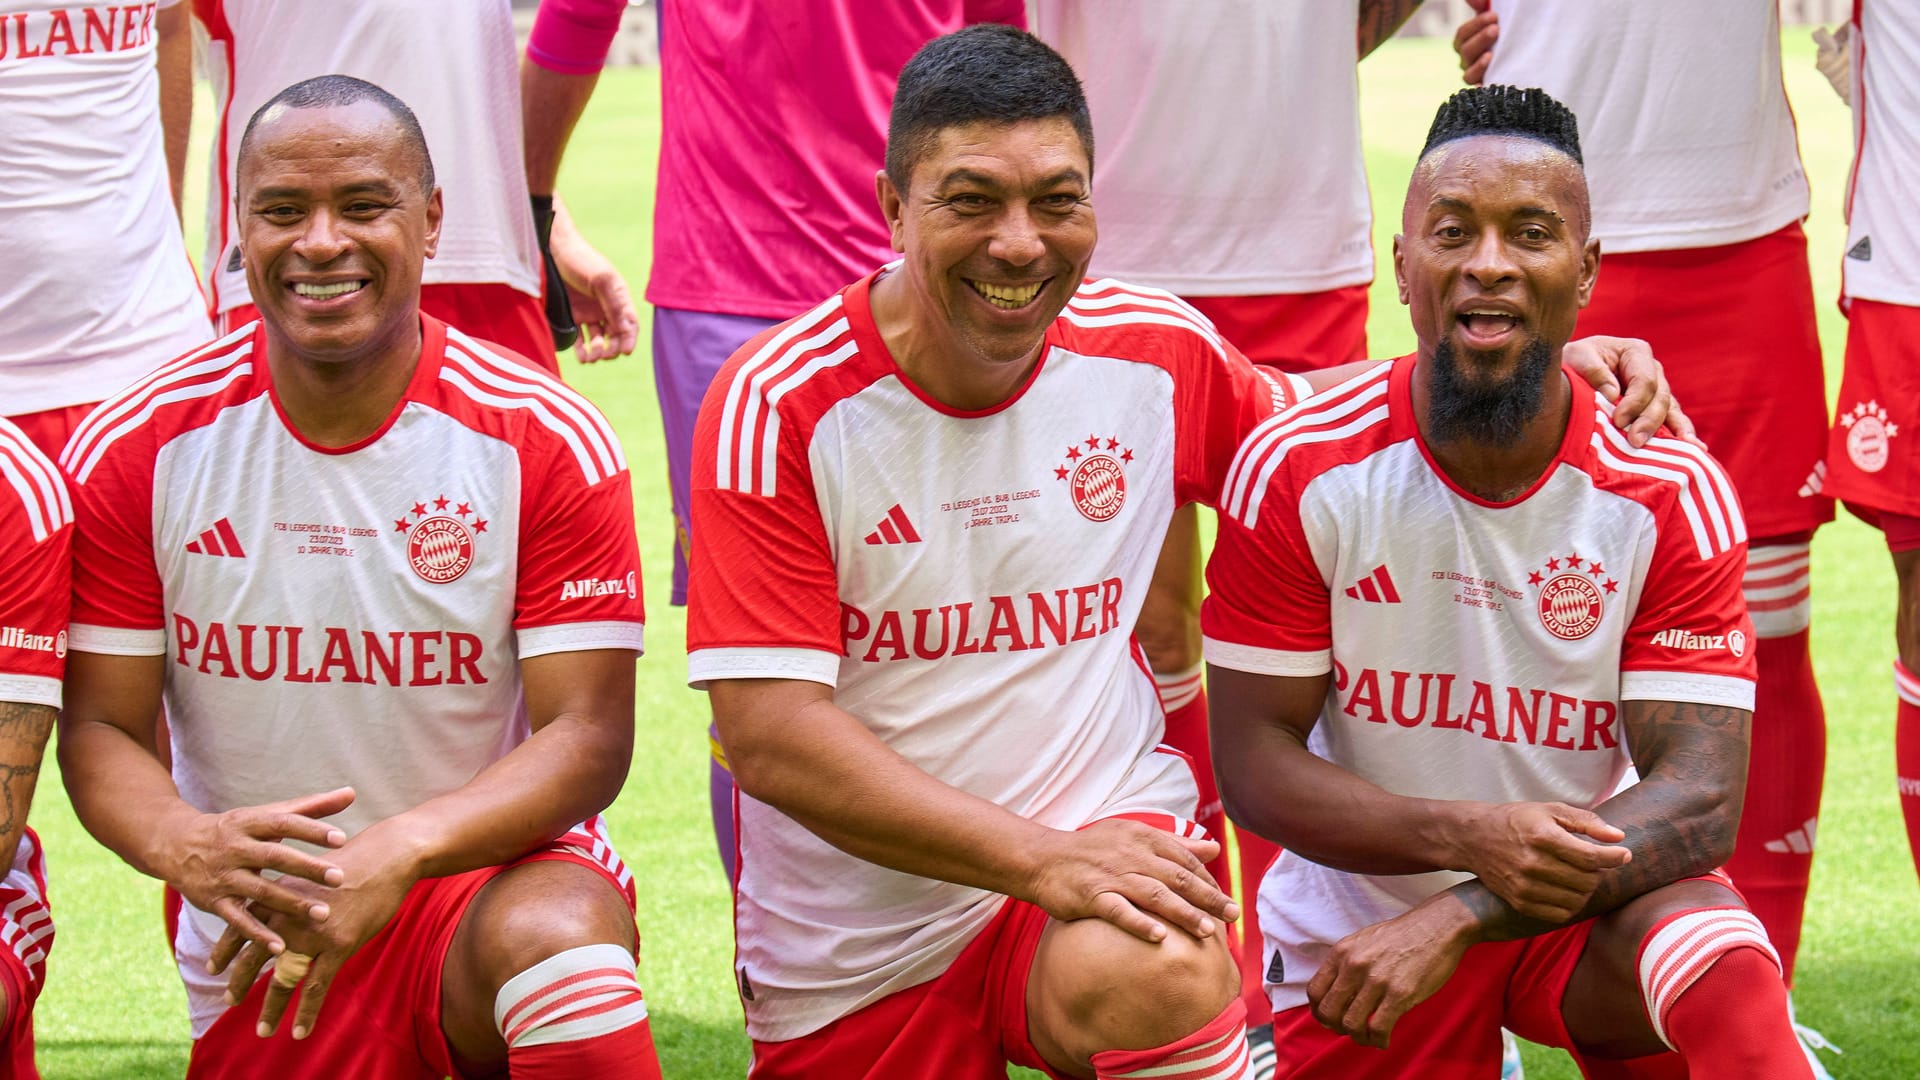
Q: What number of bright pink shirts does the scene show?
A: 1